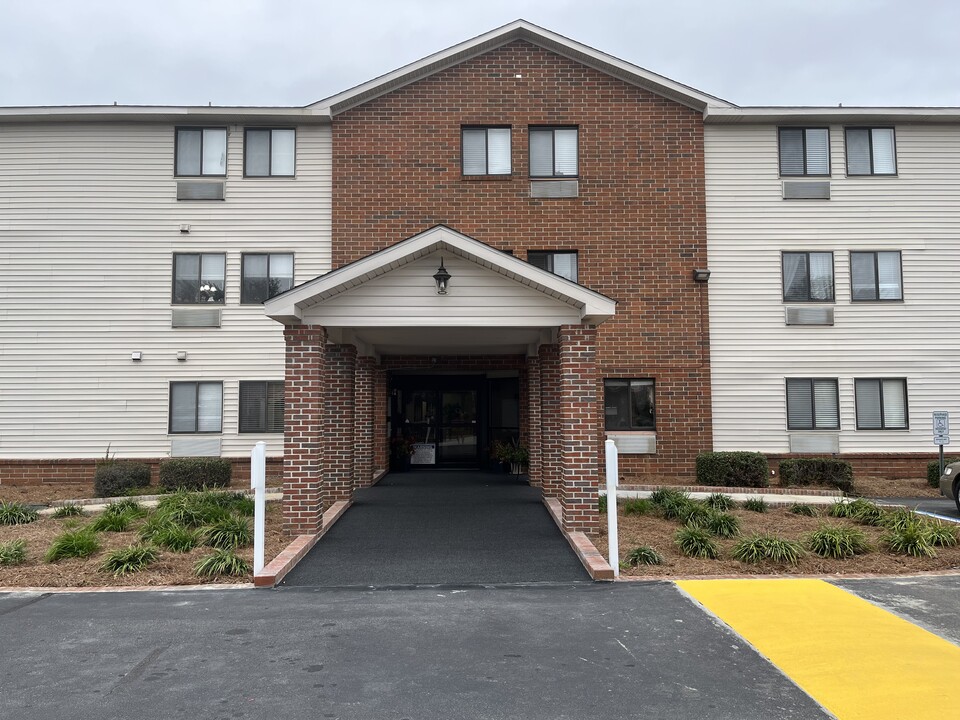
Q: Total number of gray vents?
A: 8